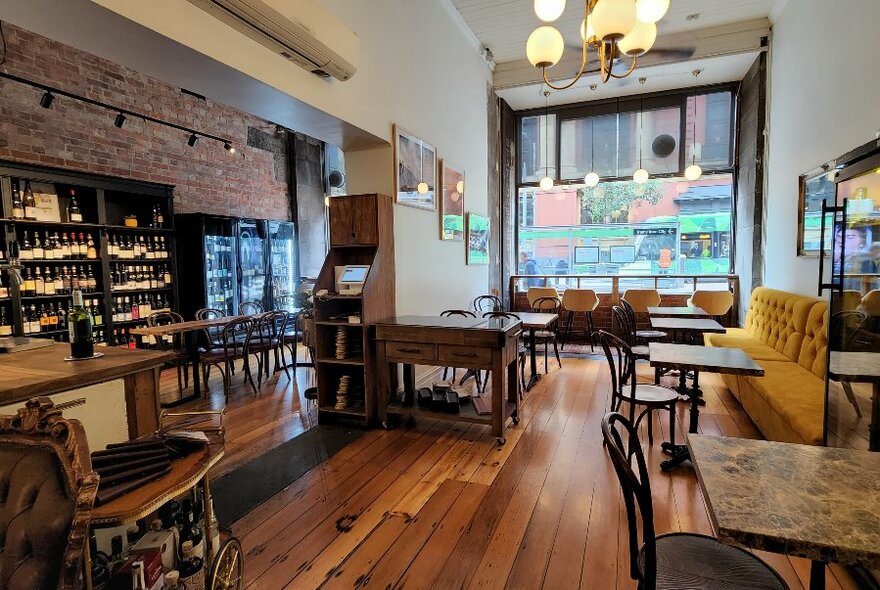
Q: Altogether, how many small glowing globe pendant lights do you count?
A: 4